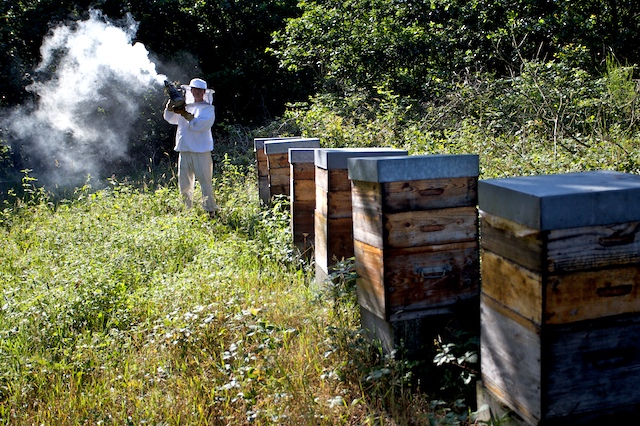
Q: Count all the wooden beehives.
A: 6